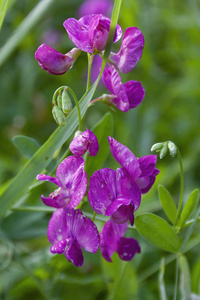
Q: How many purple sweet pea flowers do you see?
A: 10